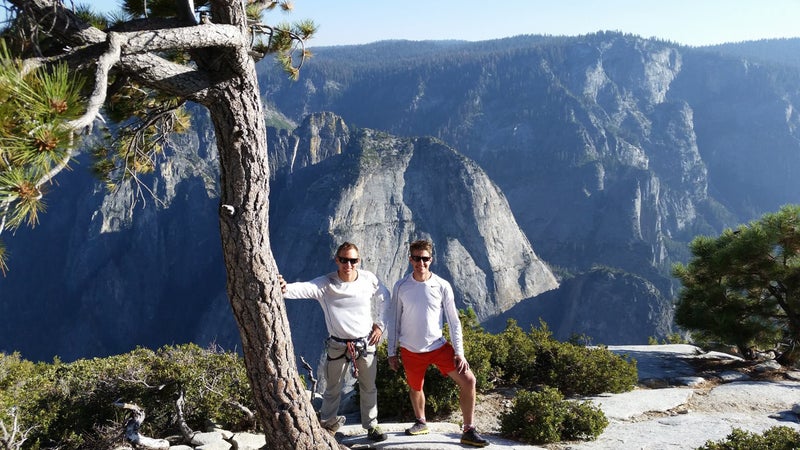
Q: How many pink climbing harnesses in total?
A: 0